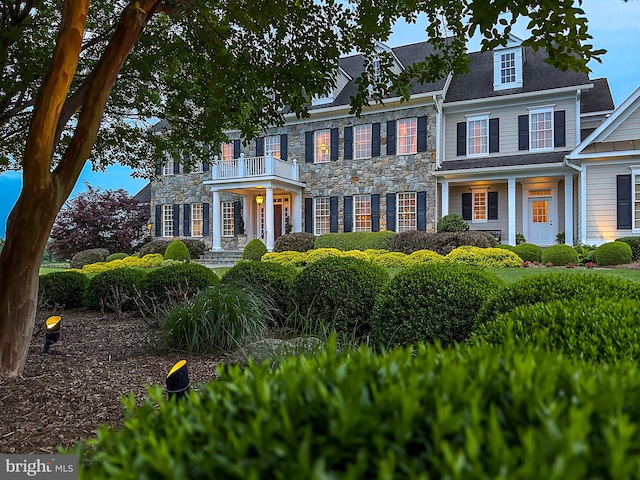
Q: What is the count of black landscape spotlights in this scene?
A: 2